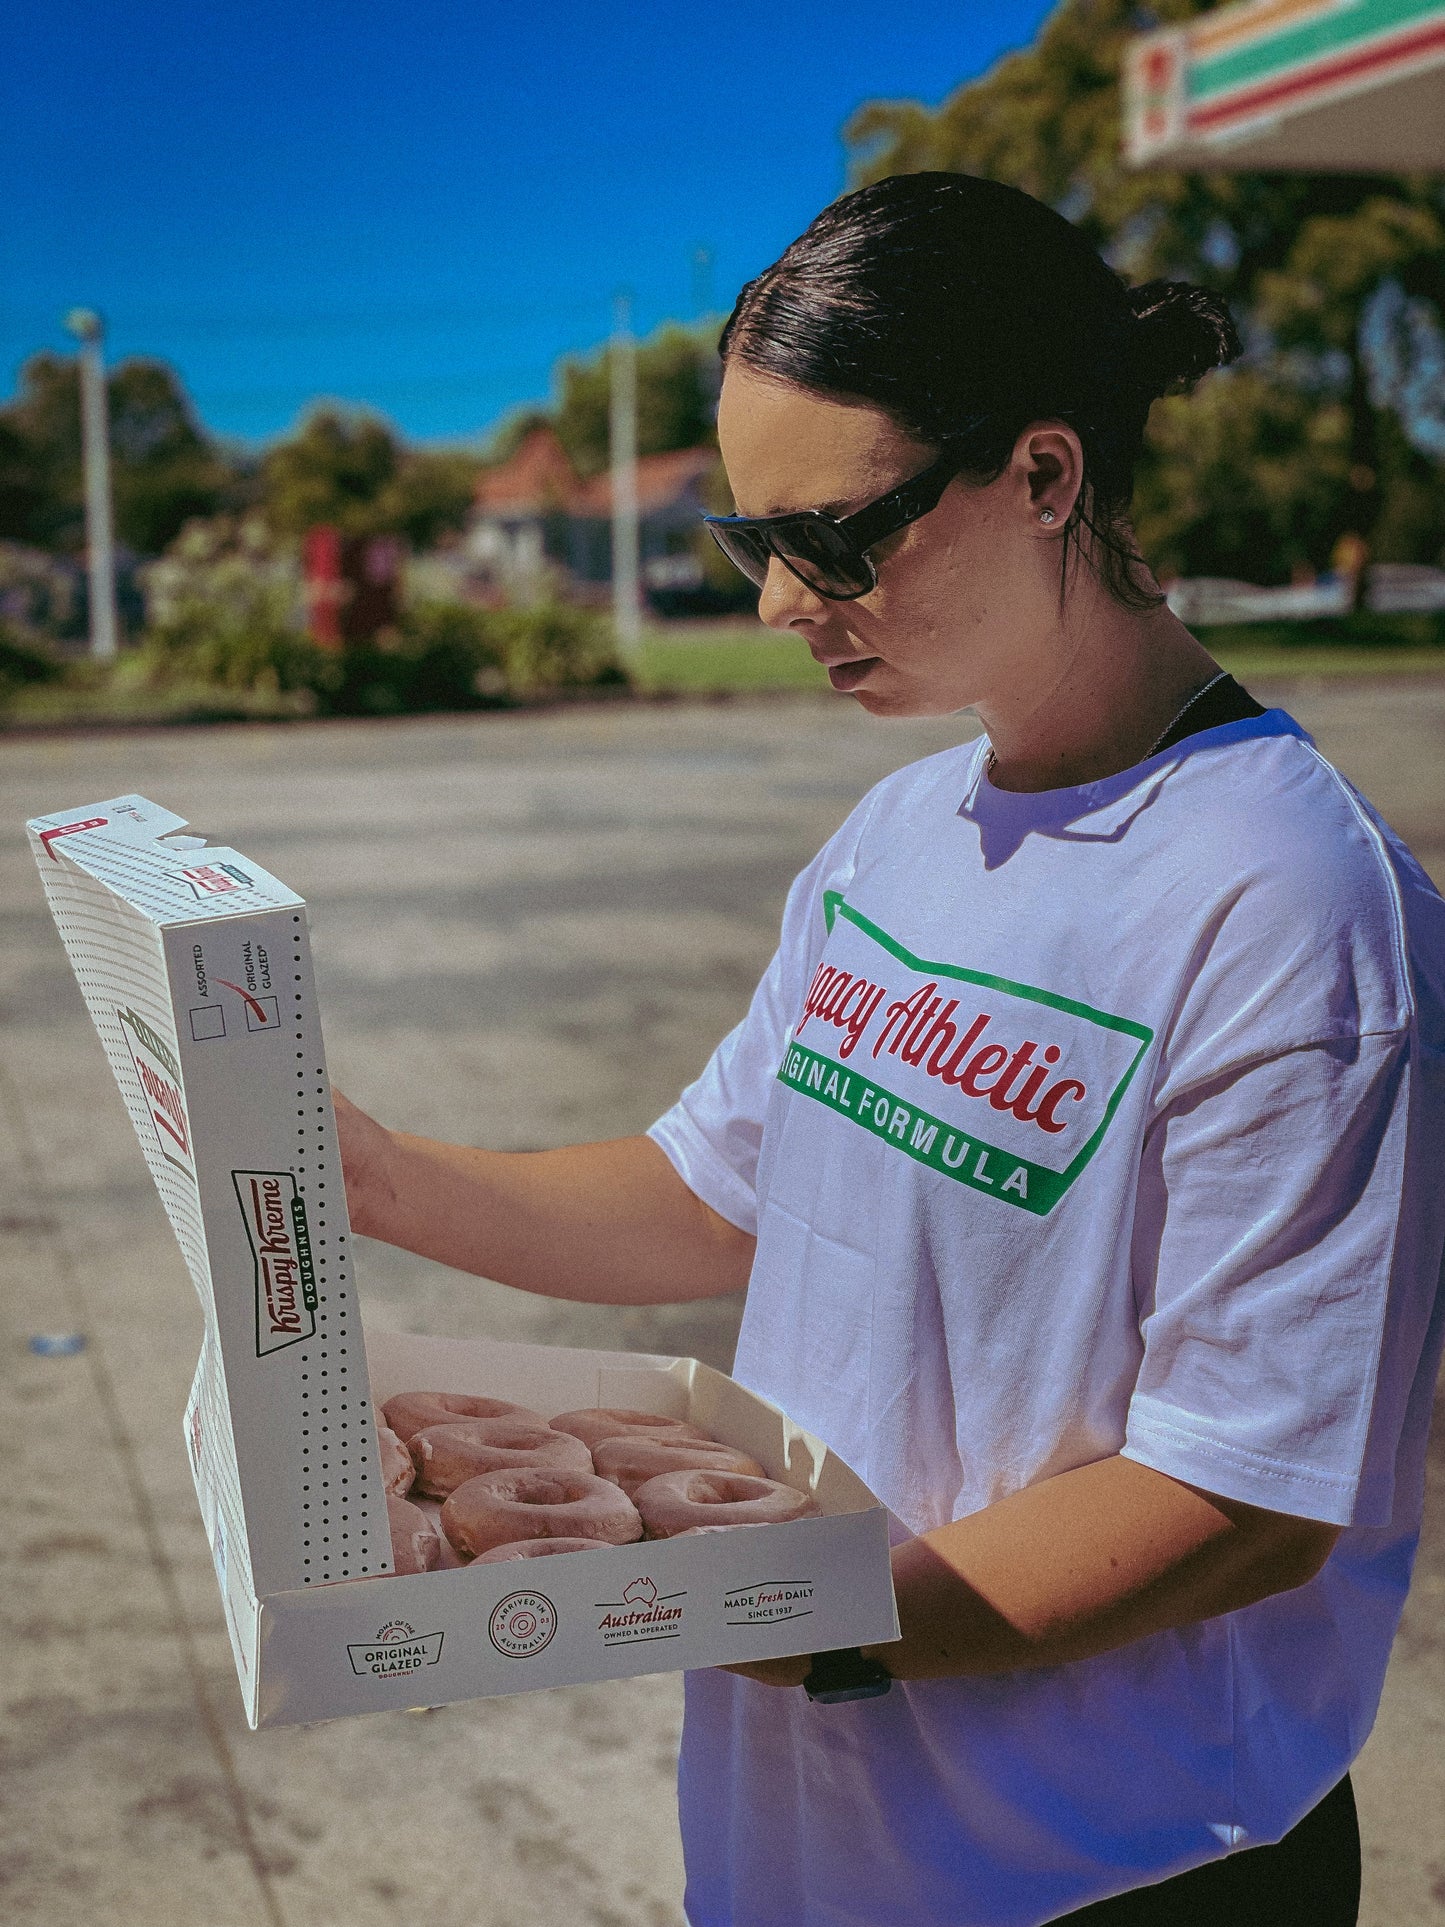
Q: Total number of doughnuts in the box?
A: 11